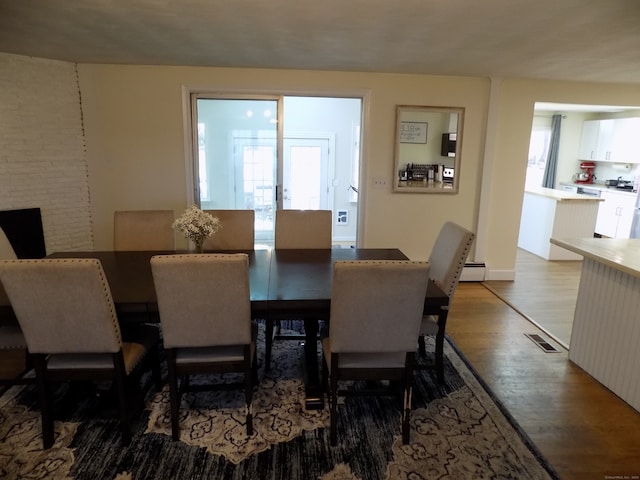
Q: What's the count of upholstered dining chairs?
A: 8